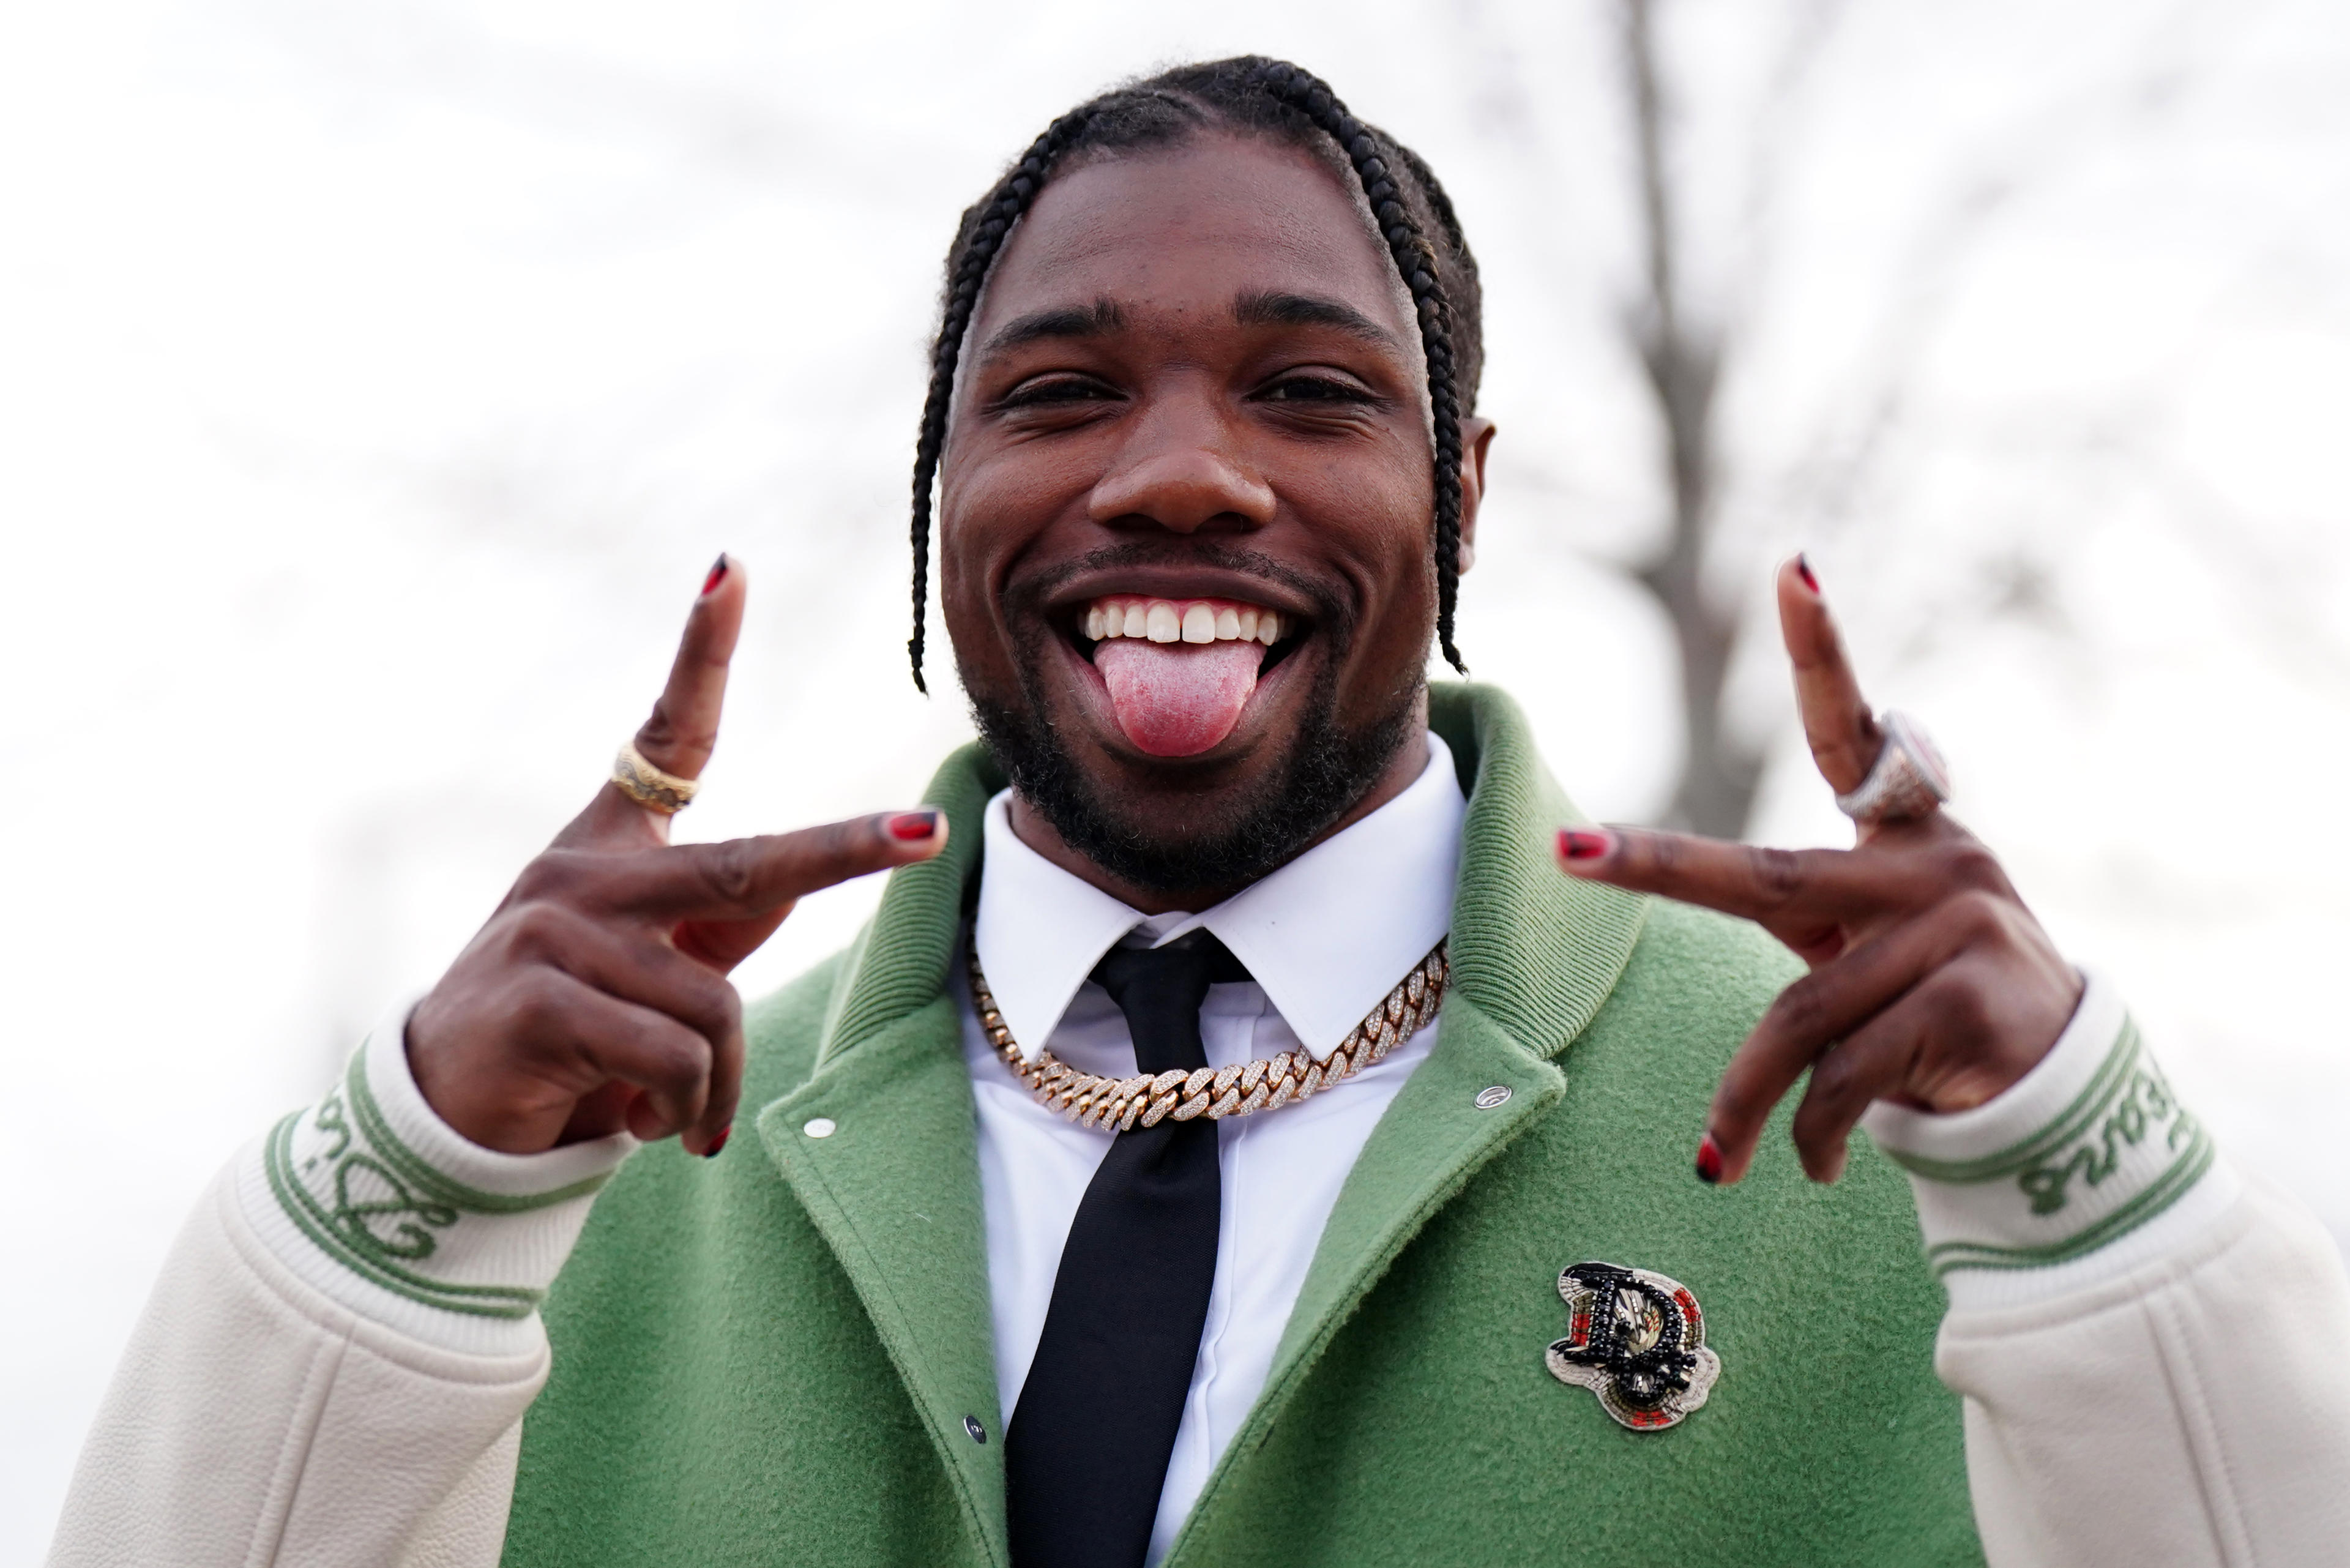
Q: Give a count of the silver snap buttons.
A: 3